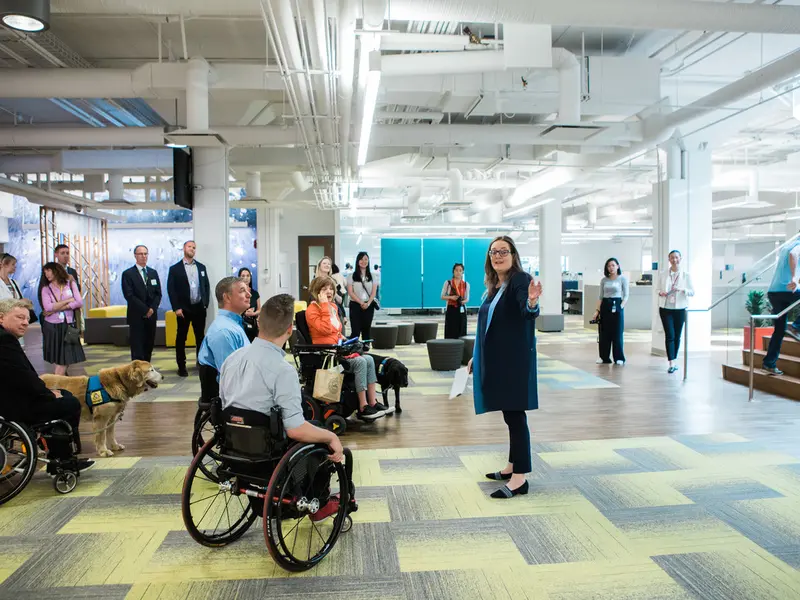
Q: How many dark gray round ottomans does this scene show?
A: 5